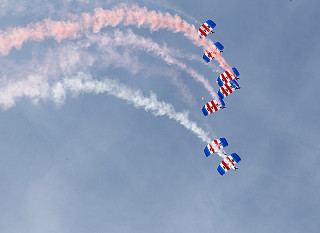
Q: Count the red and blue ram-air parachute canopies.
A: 7